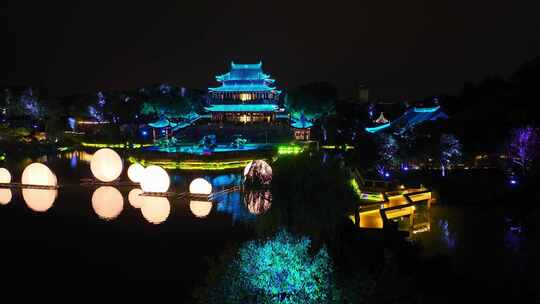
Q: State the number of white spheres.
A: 6